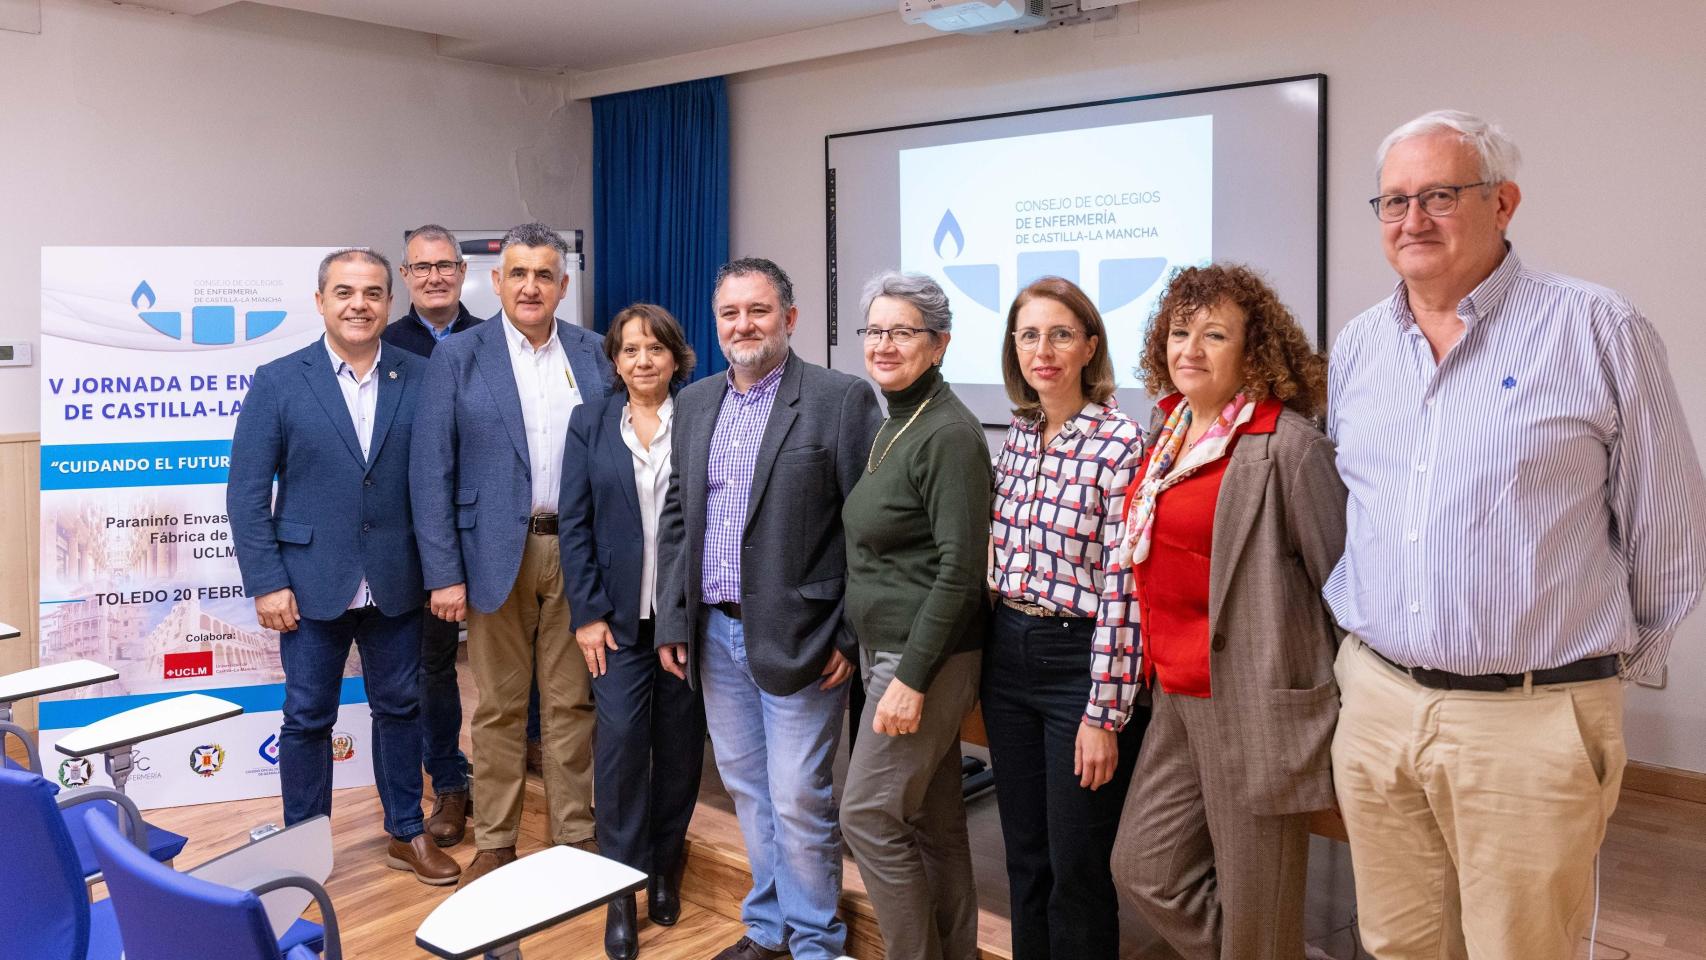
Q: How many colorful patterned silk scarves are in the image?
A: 1